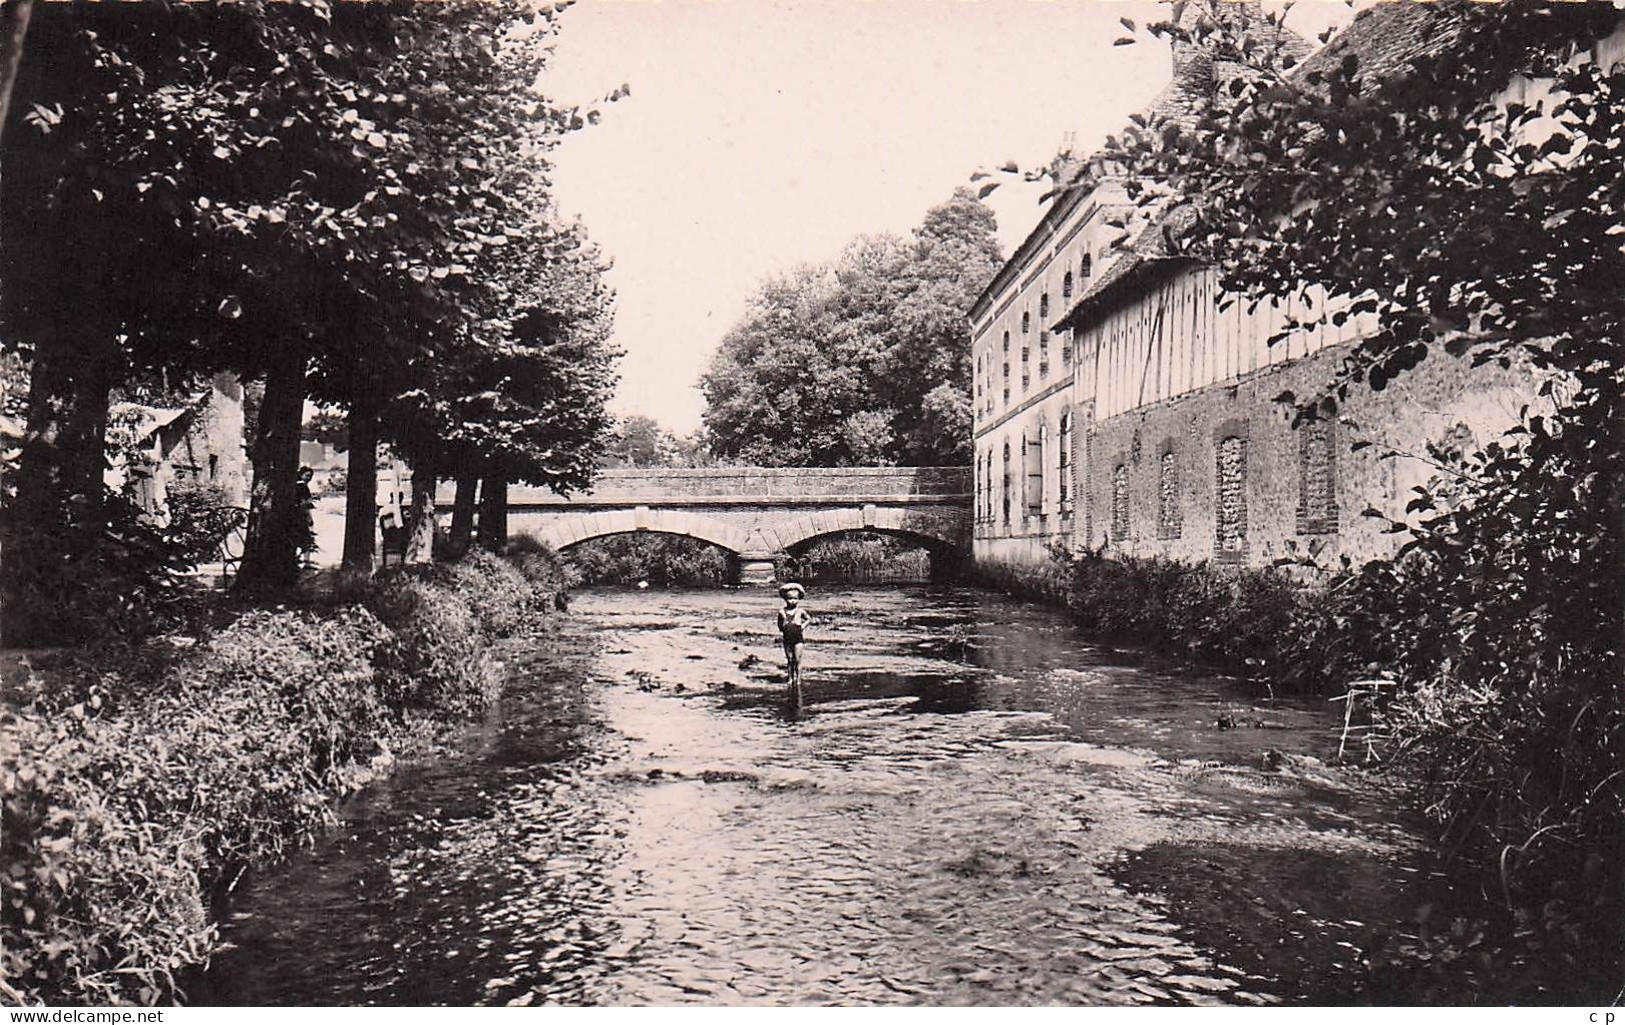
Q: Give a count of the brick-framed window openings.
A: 4